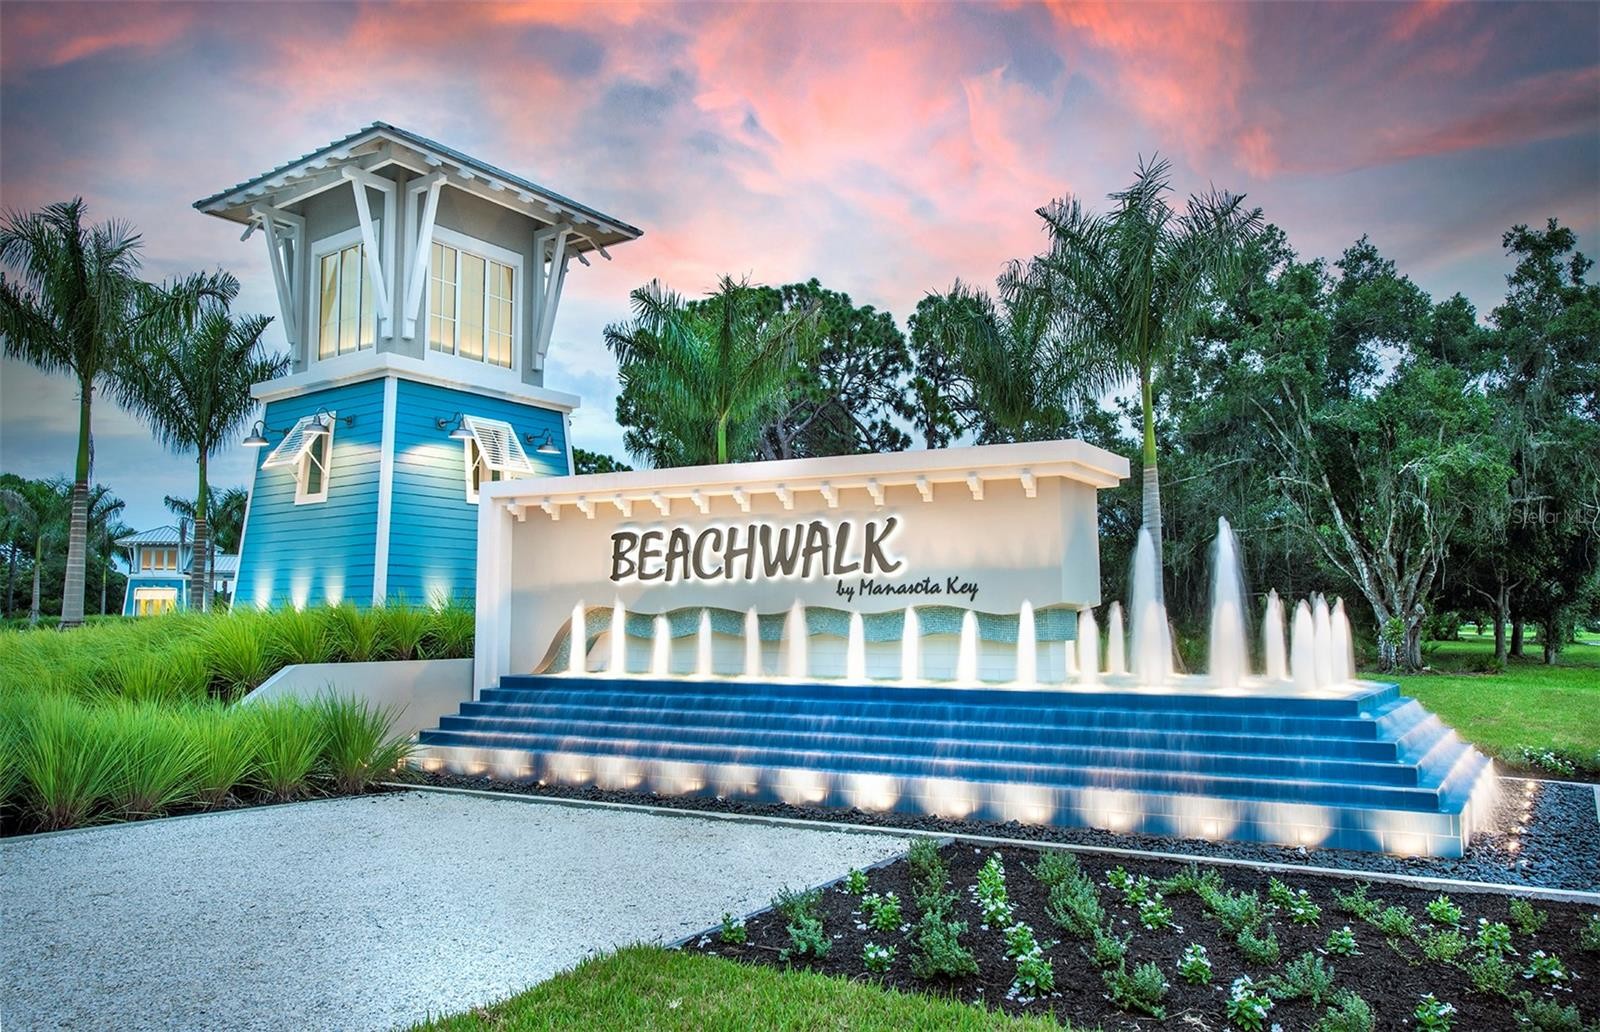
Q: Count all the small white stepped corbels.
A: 13